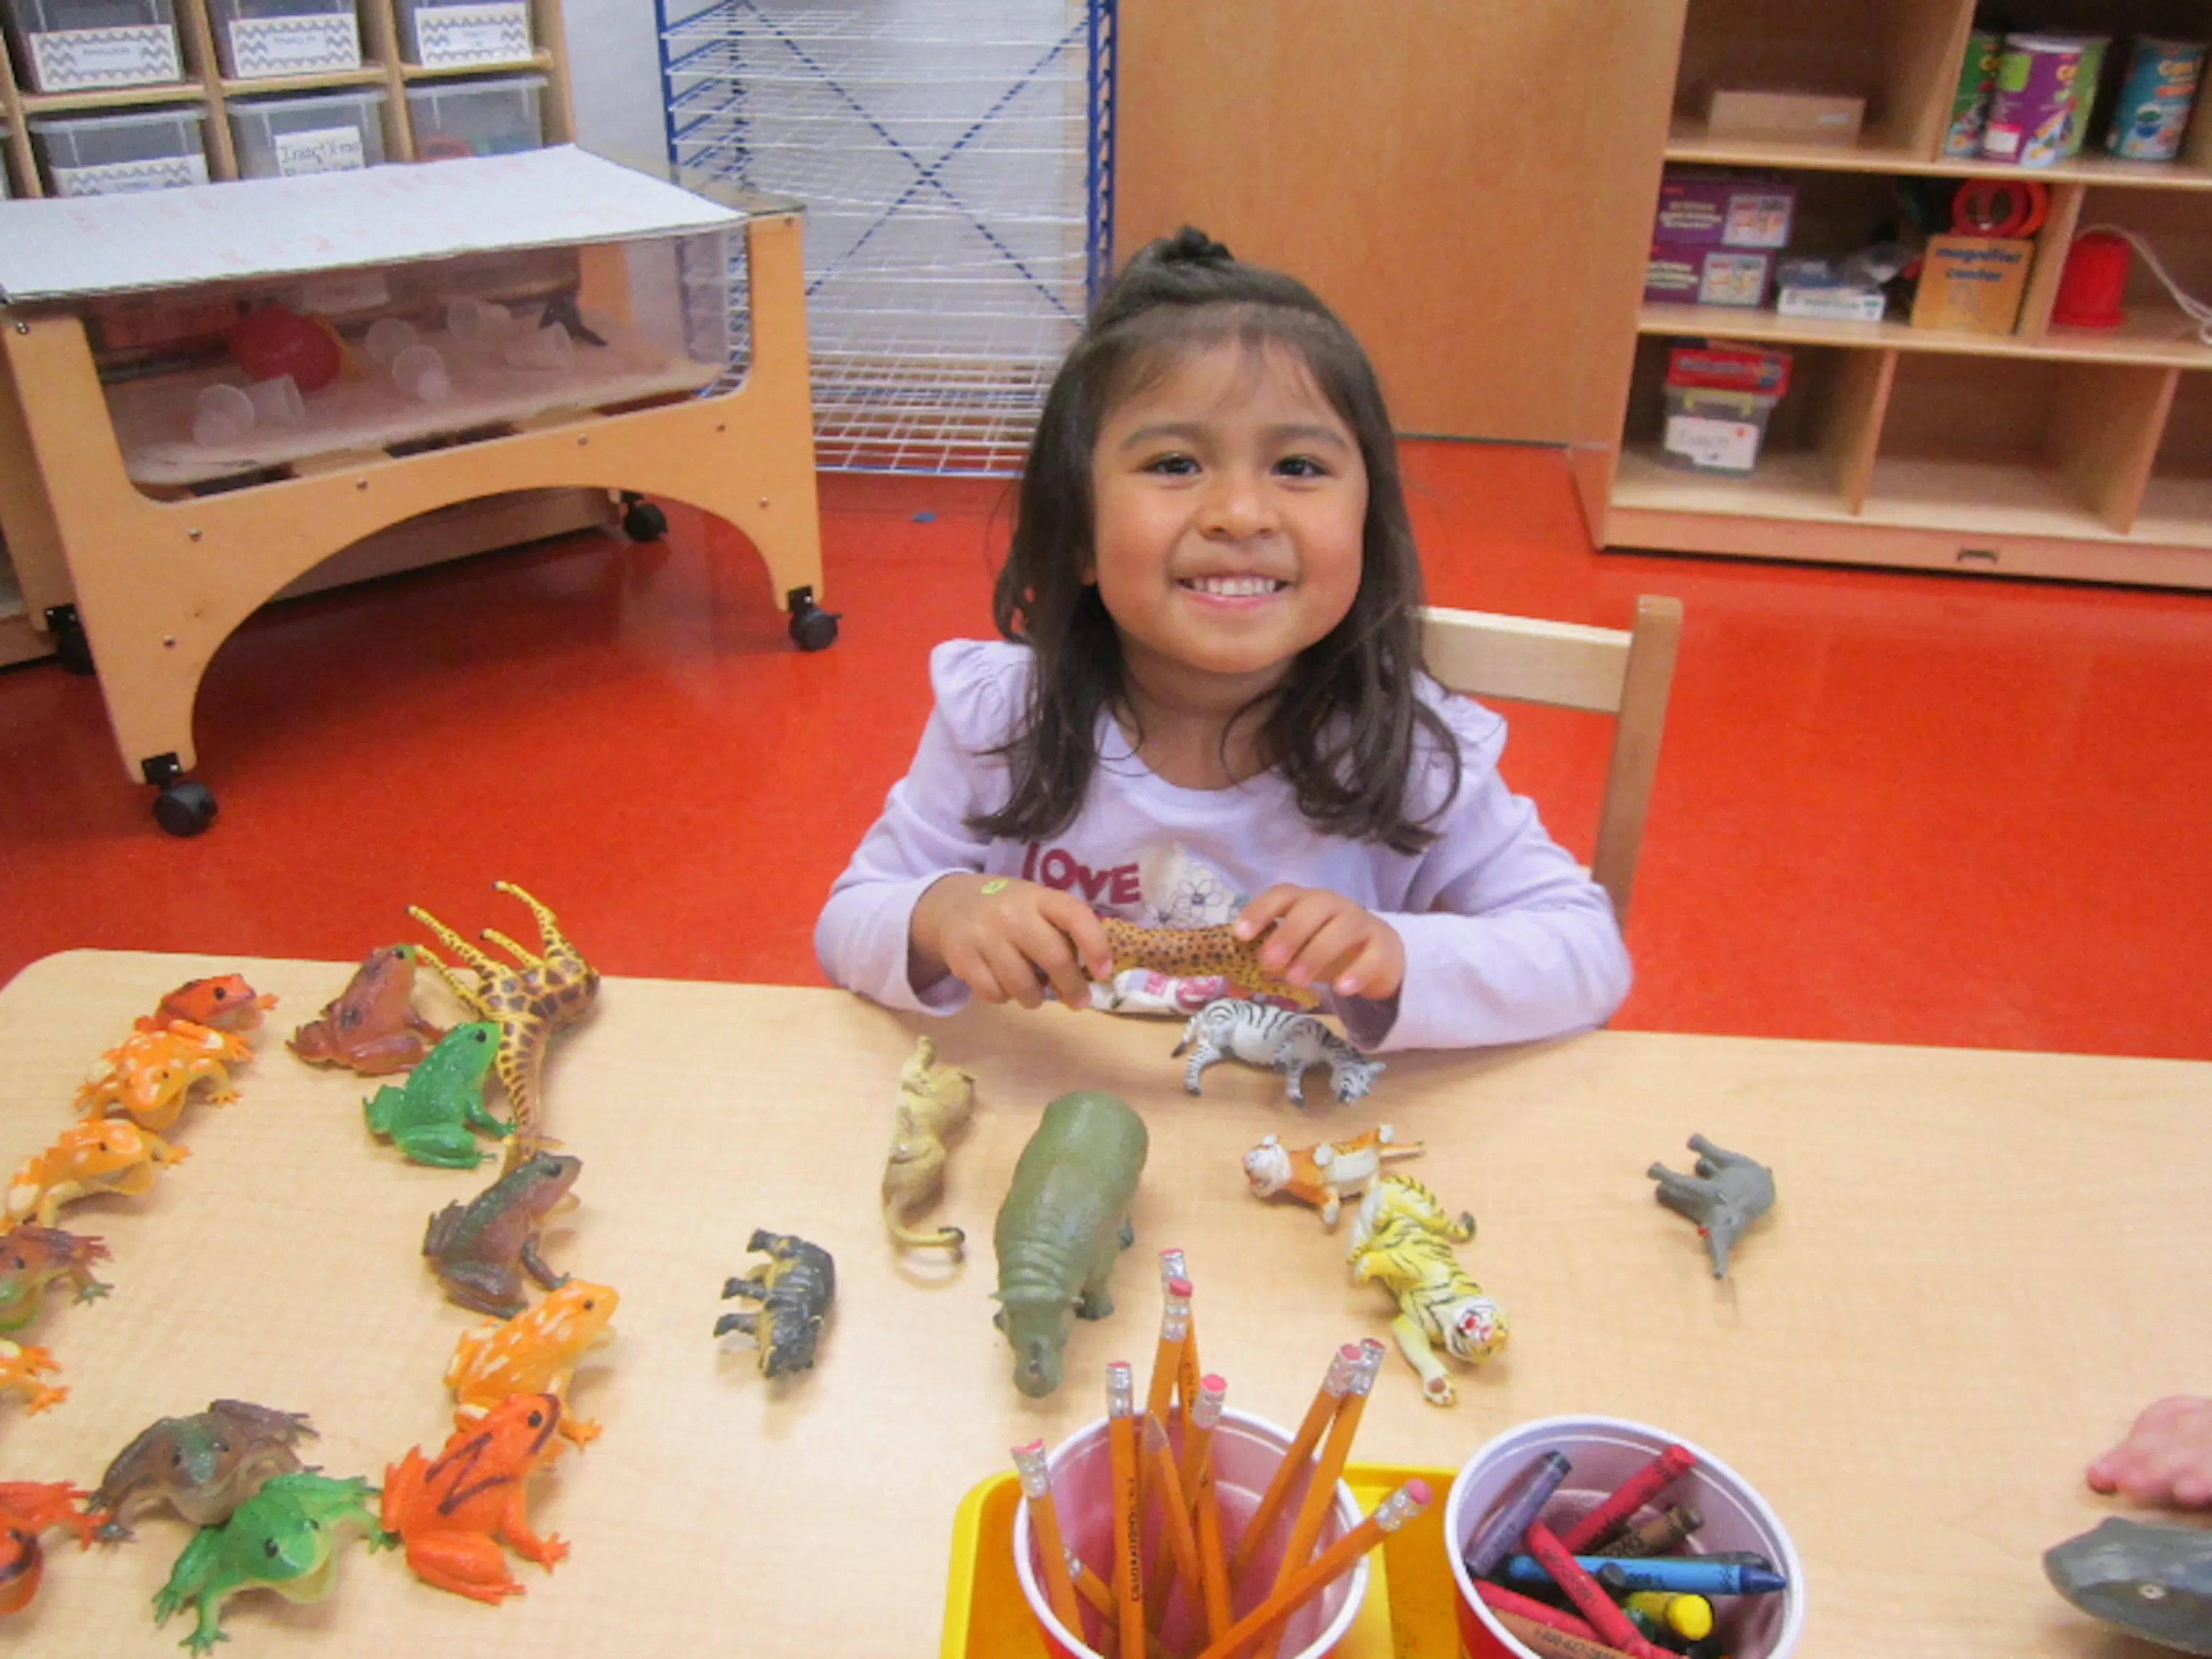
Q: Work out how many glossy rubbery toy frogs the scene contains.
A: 13